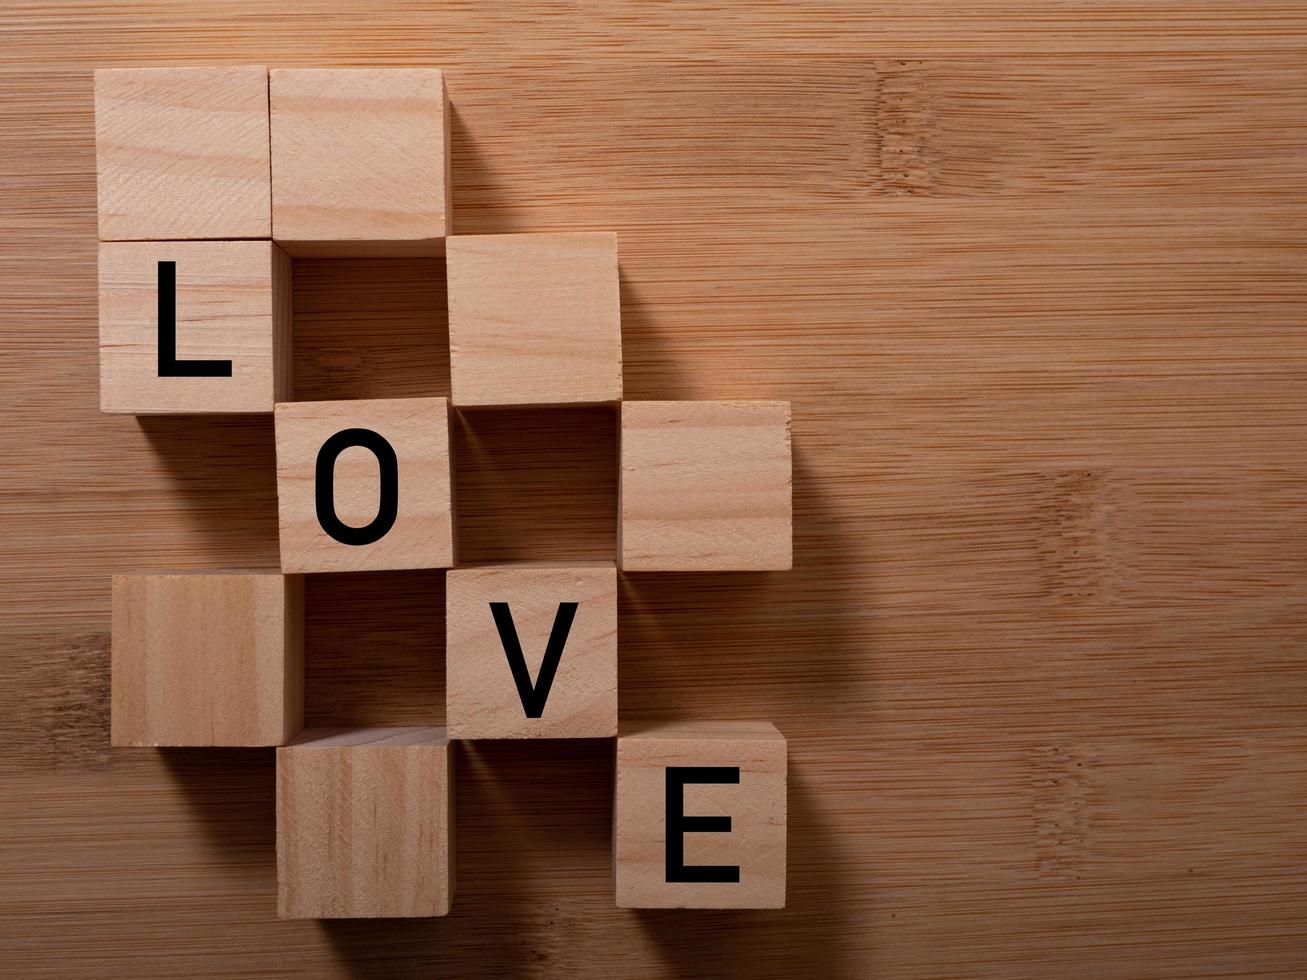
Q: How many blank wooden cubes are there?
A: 6